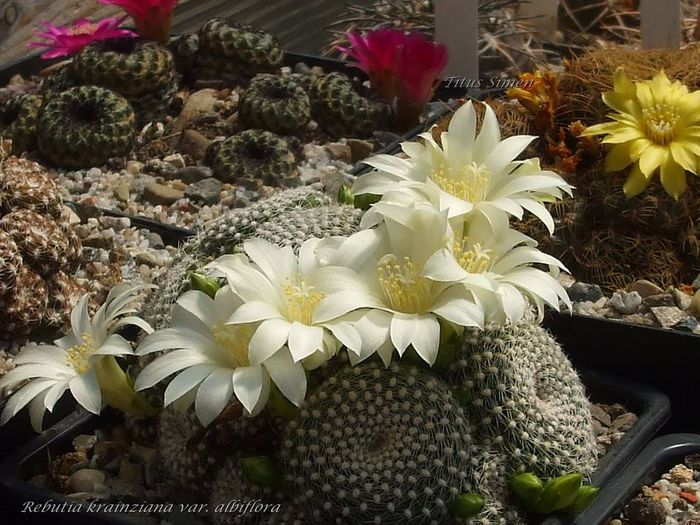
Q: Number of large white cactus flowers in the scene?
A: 6